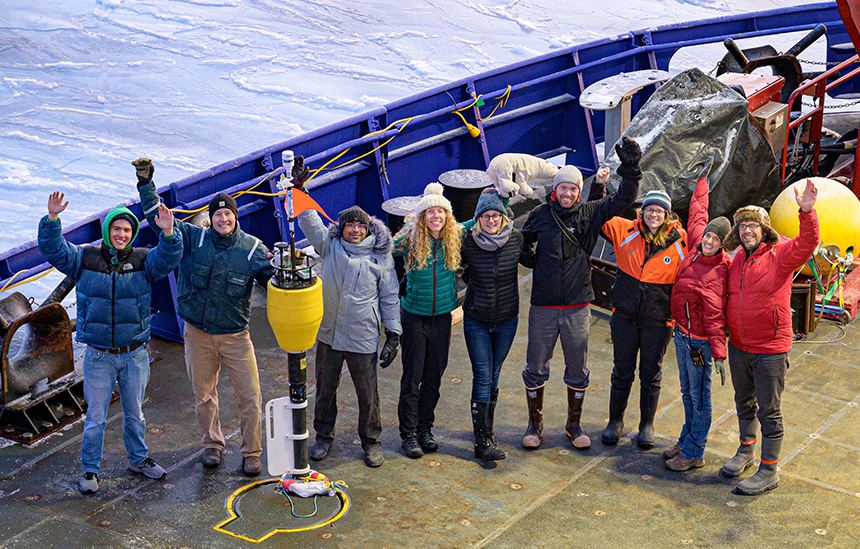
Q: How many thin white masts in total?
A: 1